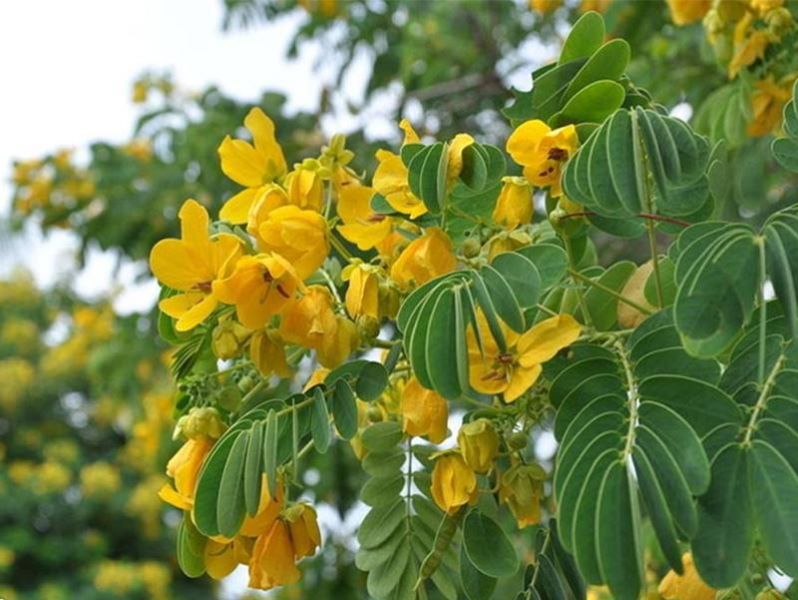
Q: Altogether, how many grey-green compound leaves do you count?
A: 1